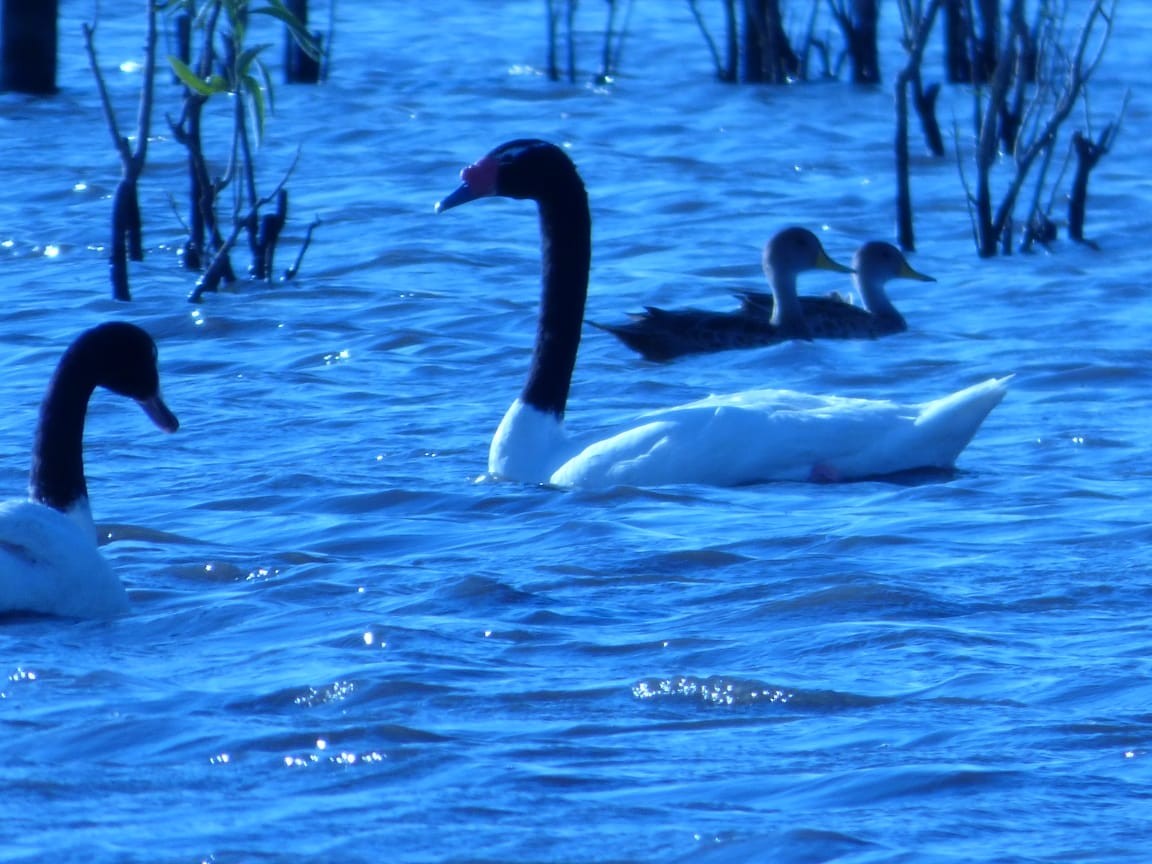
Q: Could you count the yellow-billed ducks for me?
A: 2